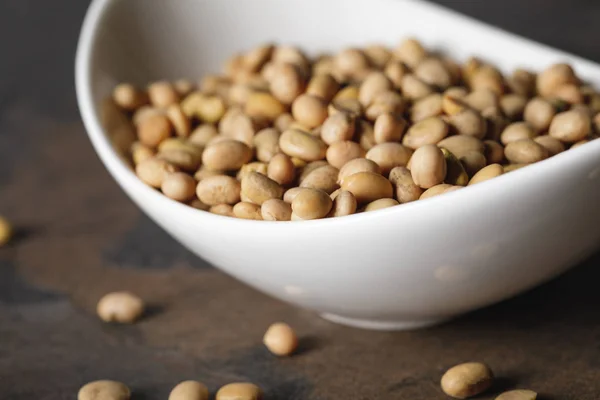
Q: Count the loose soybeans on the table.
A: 8